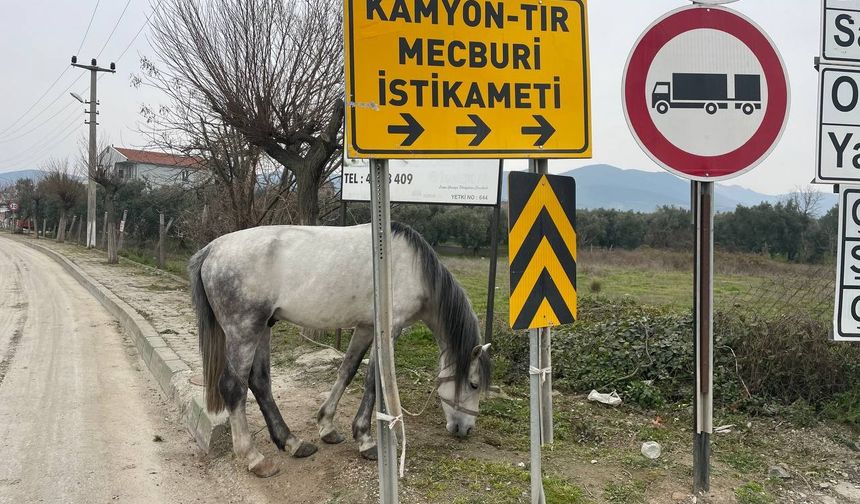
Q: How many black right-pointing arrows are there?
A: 3